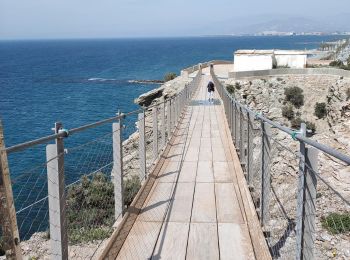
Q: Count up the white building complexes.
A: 1